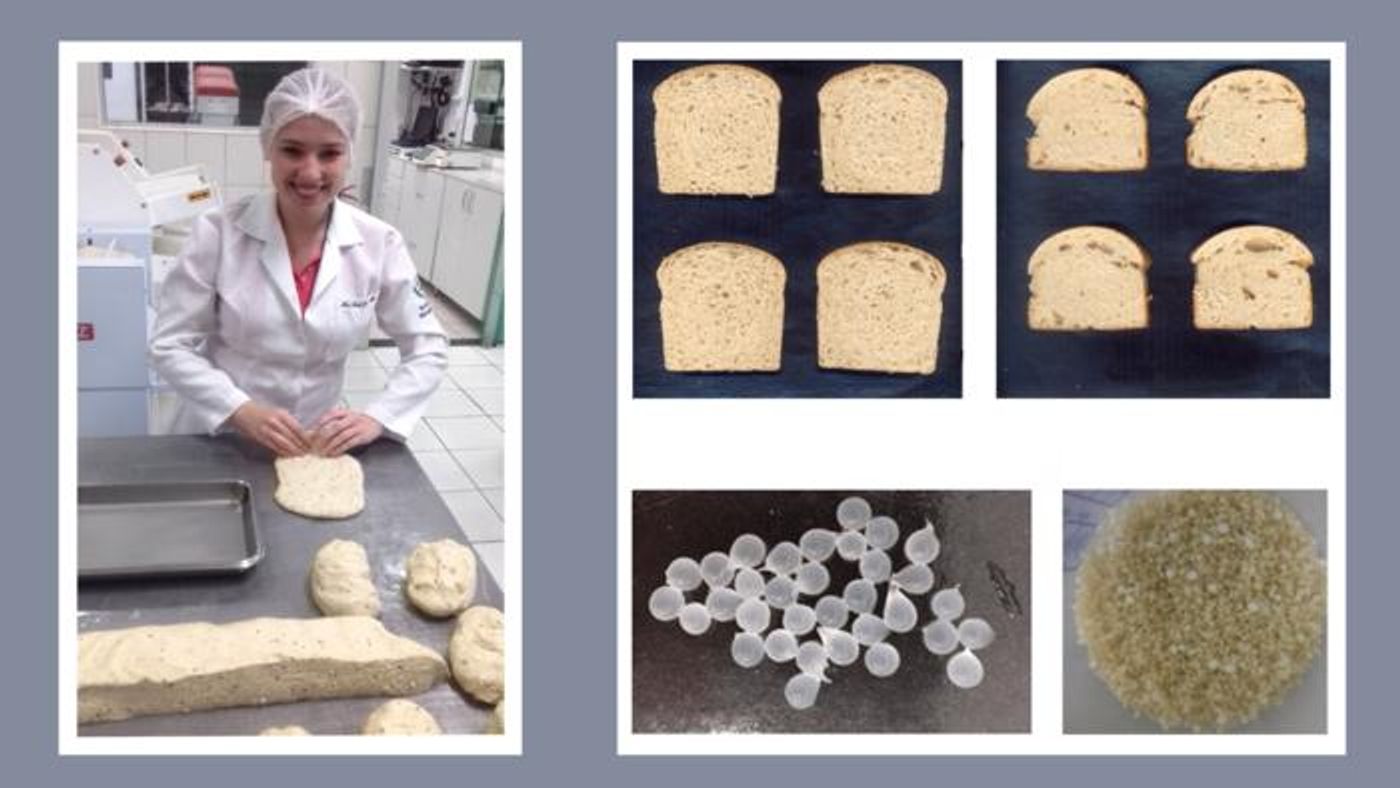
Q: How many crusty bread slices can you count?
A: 8